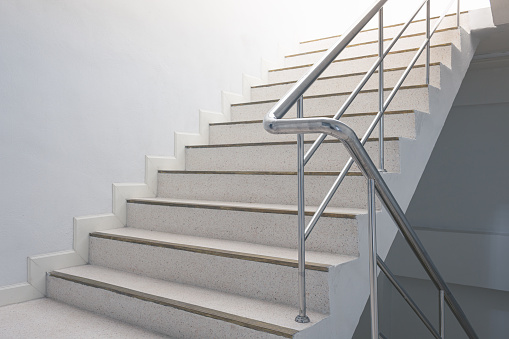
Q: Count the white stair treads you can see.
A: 11